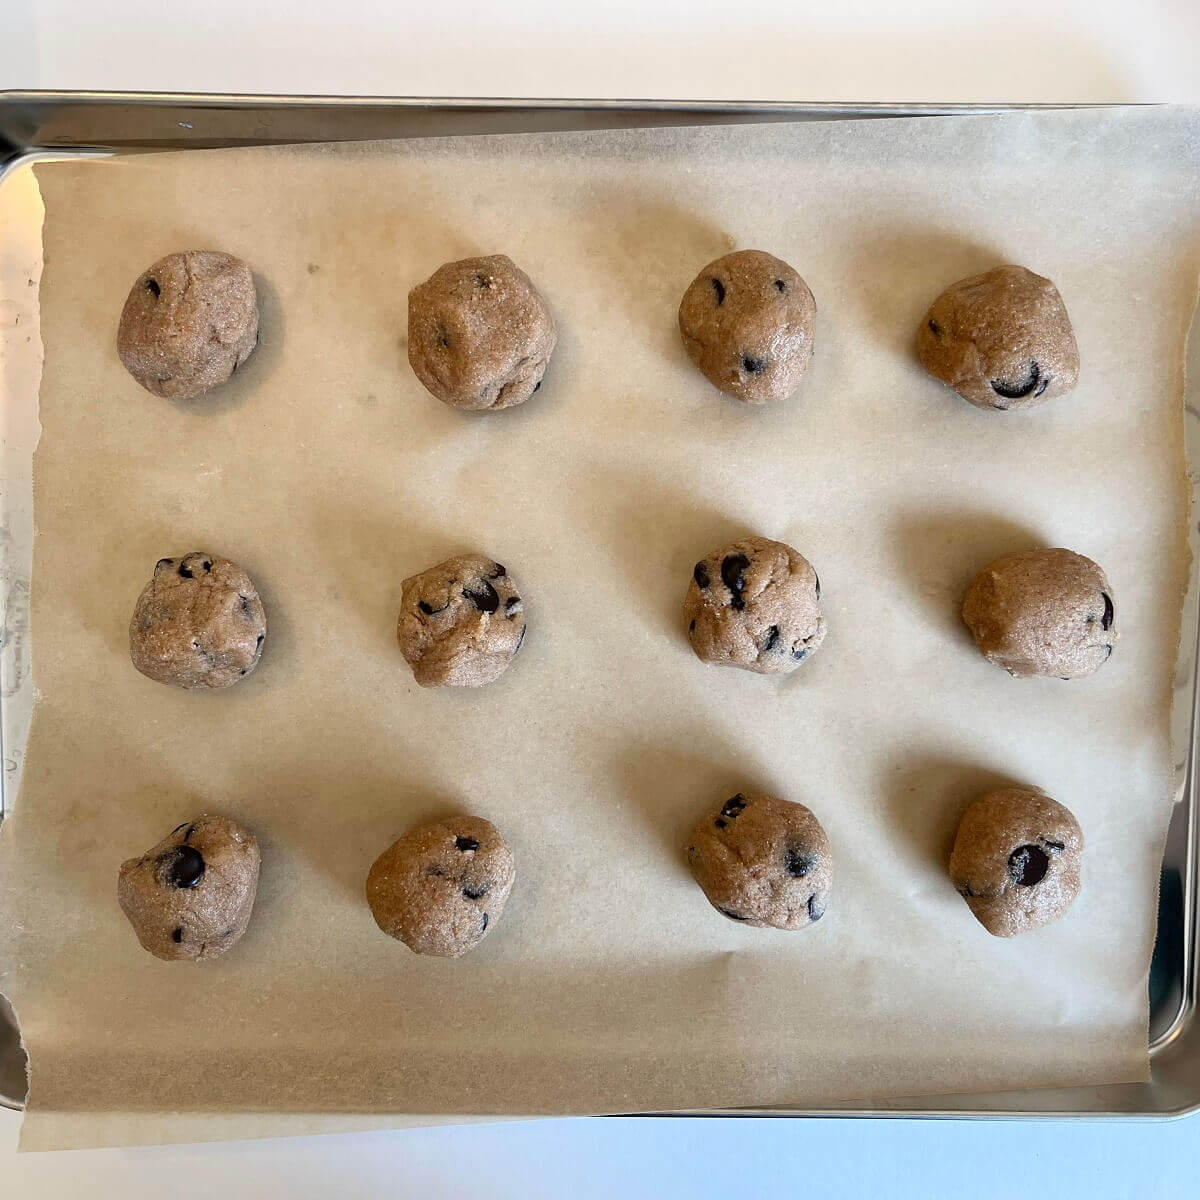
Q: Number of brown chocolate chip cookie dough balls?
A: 12